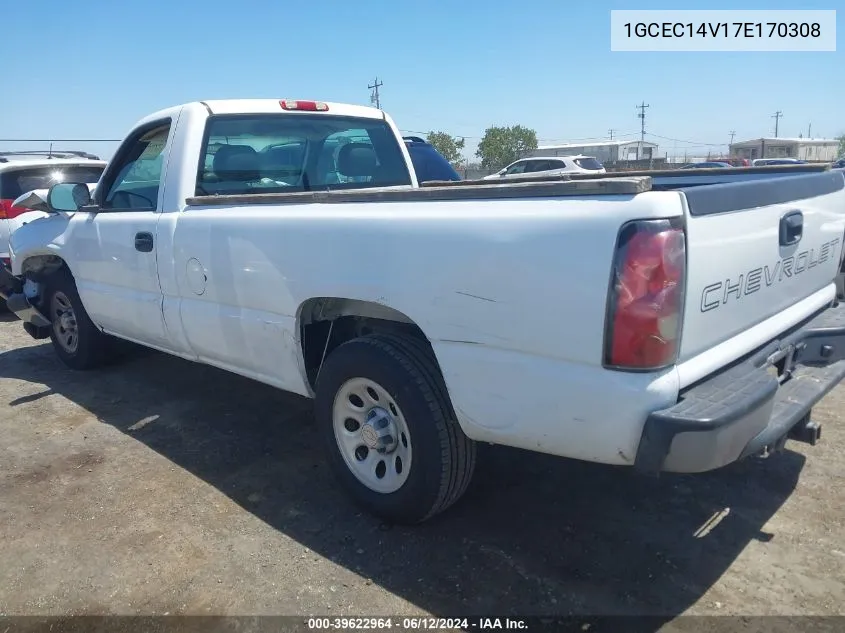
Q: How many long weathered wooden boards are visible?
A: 2